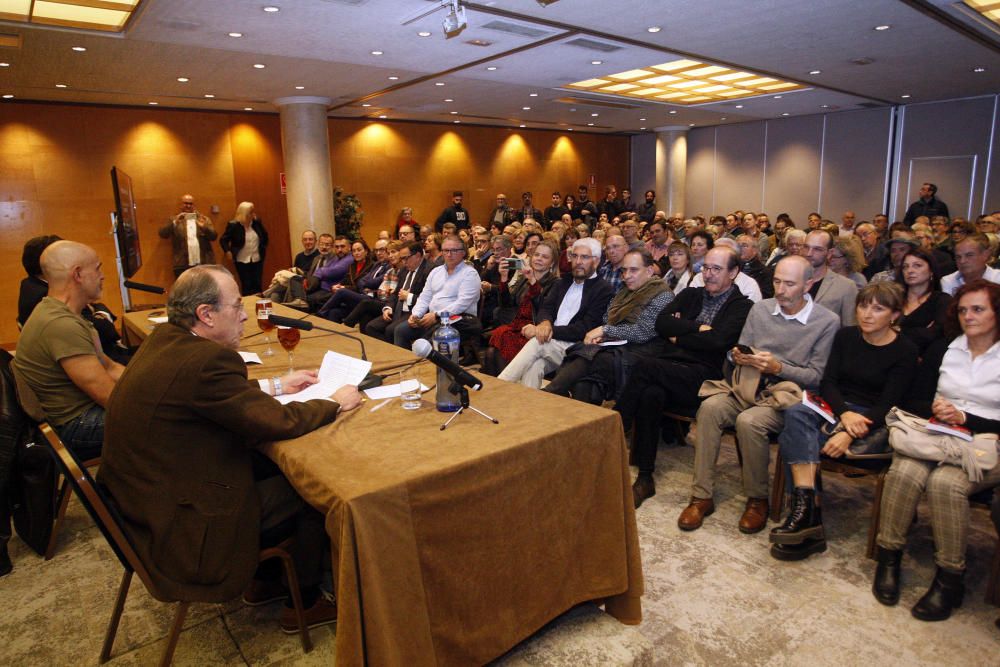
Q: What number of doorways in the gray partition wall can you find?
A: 1